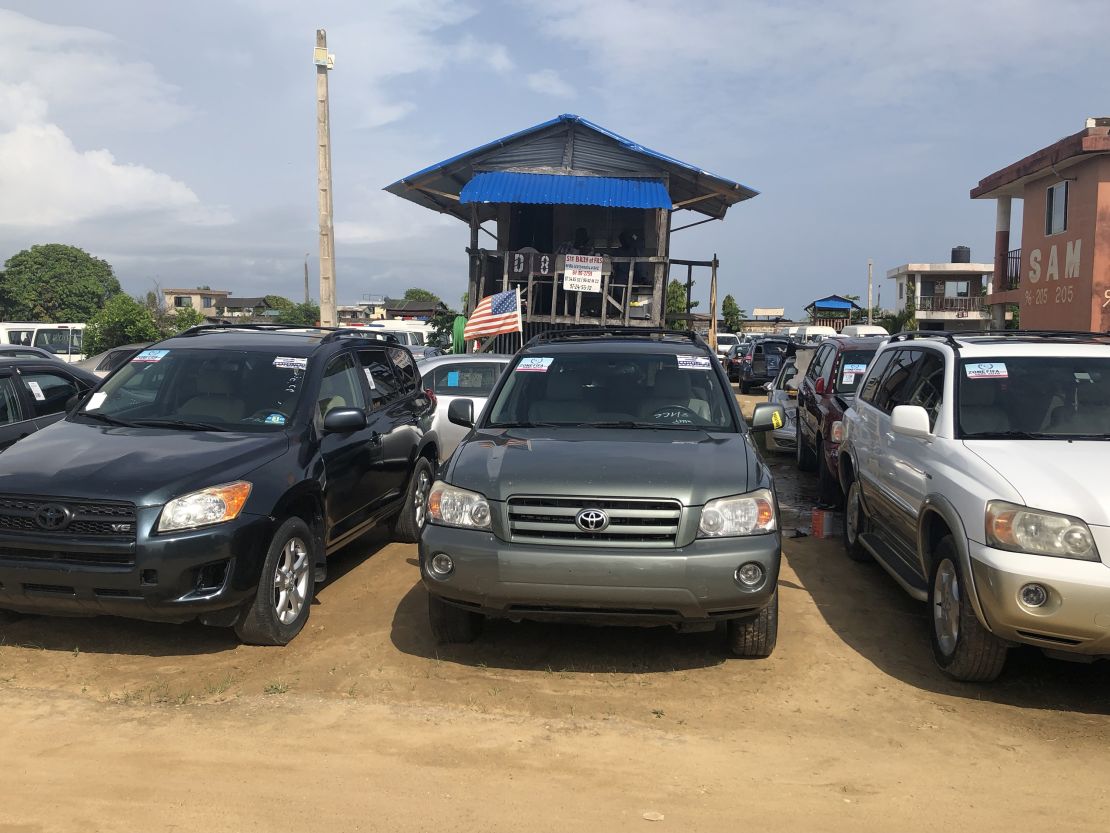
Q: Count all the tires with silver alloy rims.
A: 4